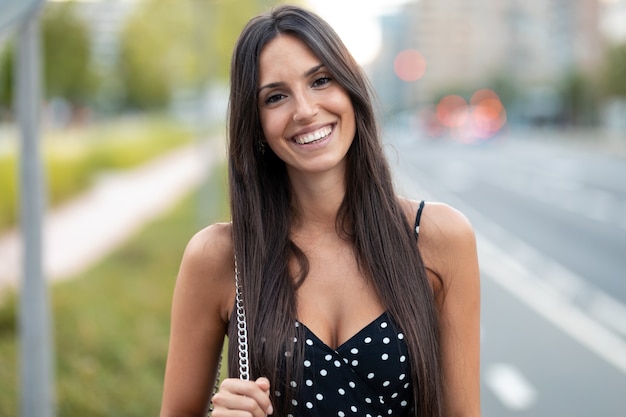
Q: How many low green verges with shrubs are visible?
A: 2